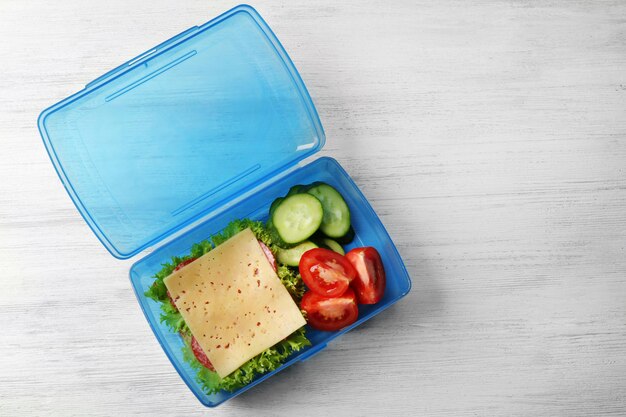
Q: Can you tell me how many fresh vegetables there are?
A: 3